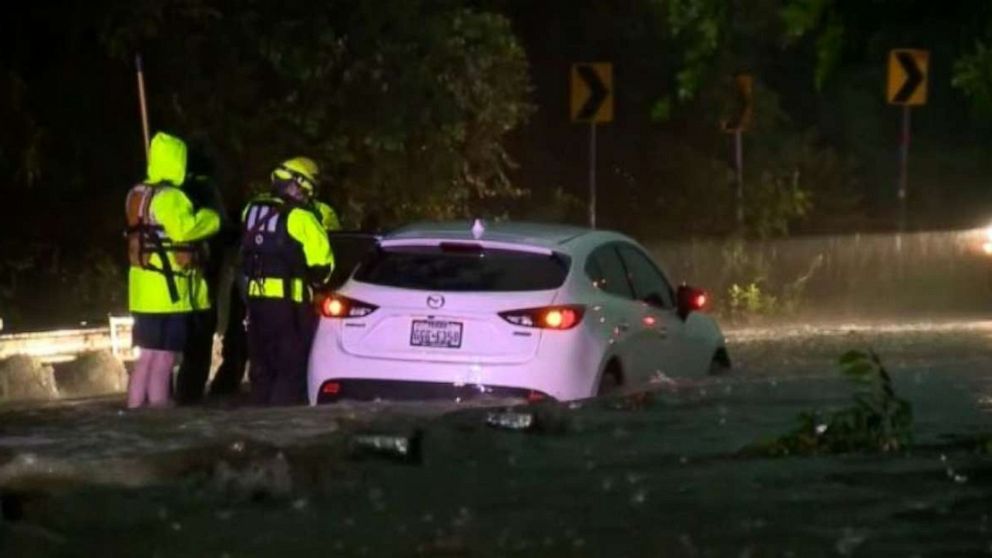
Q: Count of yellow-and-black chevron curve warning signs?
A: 3